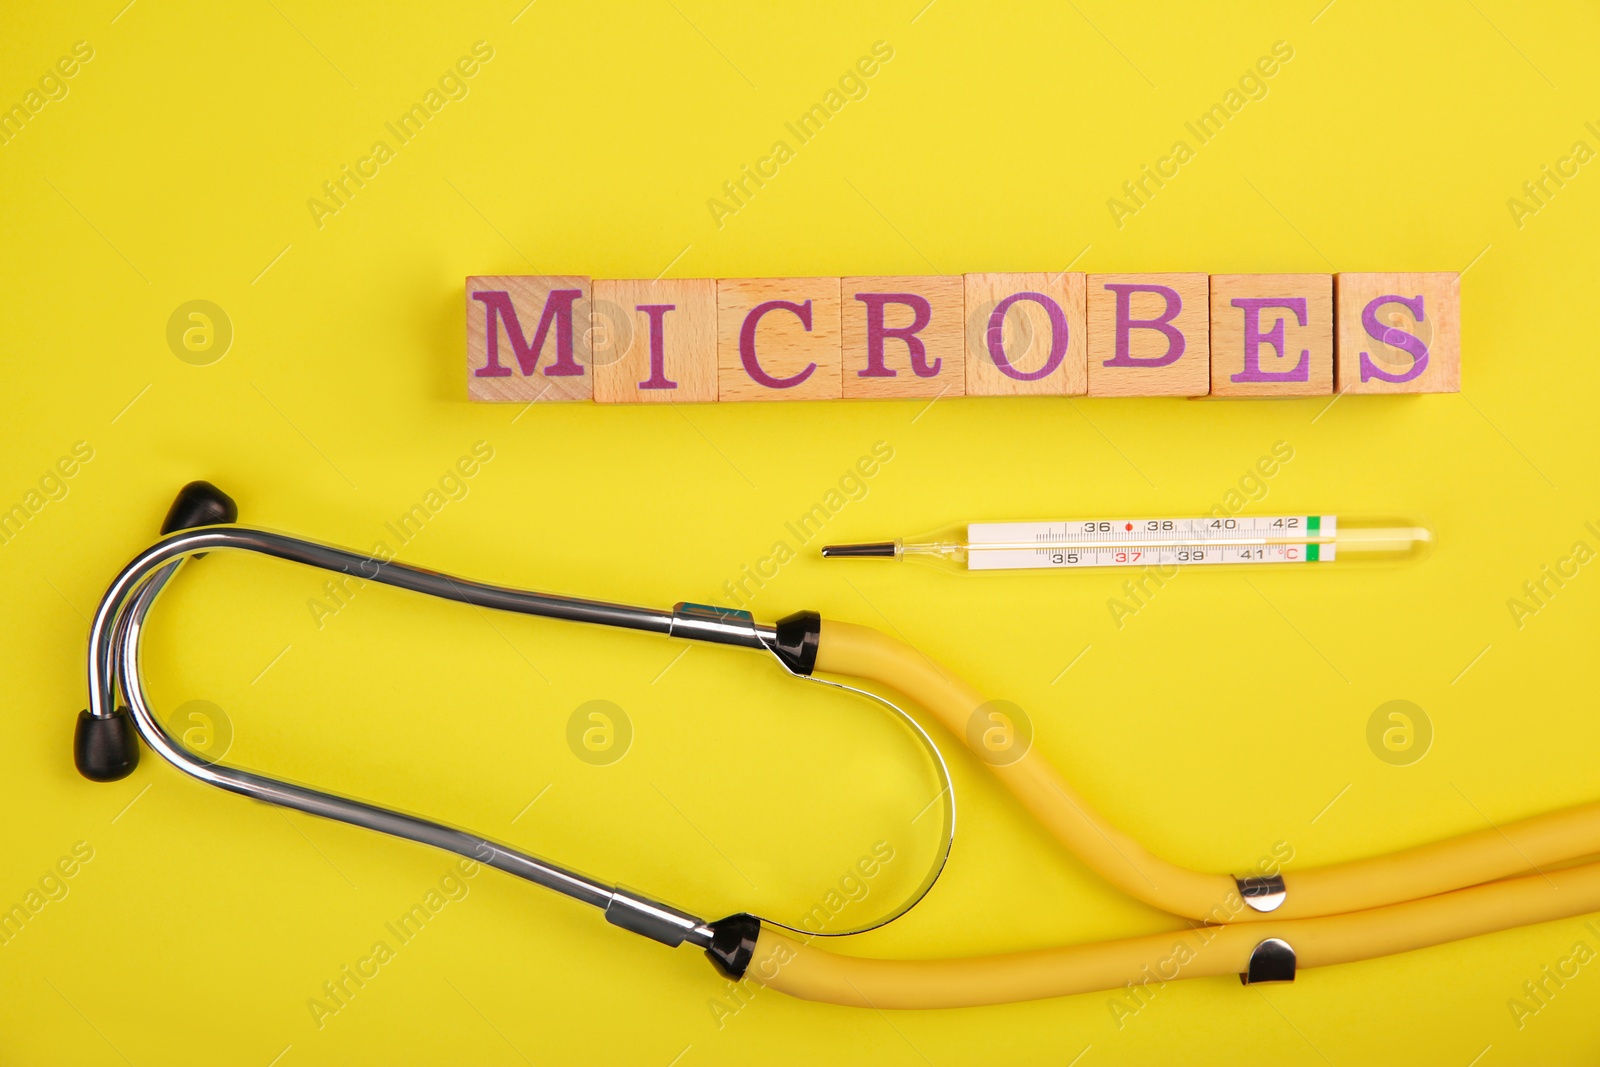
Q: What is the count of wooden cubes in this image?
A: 8